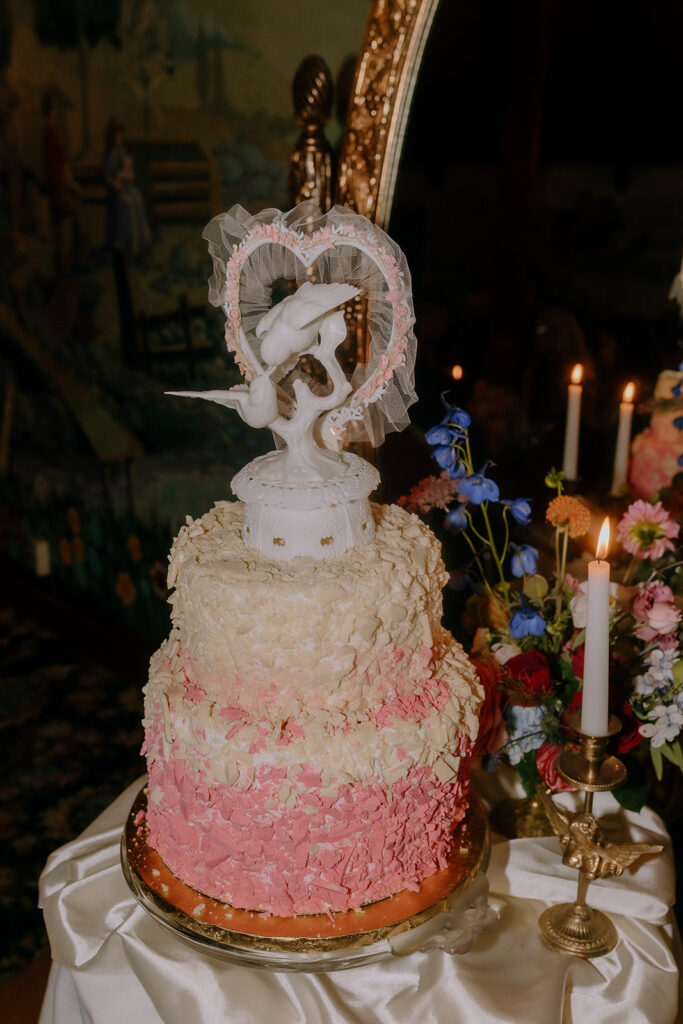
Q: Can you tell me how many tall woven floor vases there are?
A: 0